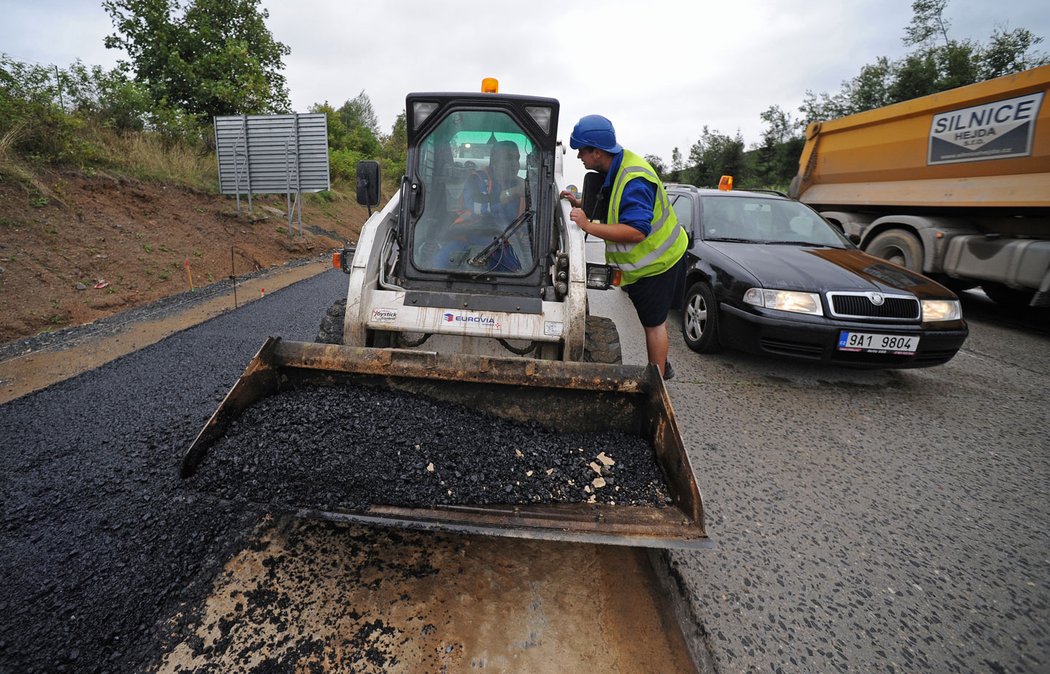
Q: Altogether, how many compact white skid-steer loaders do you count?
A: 1